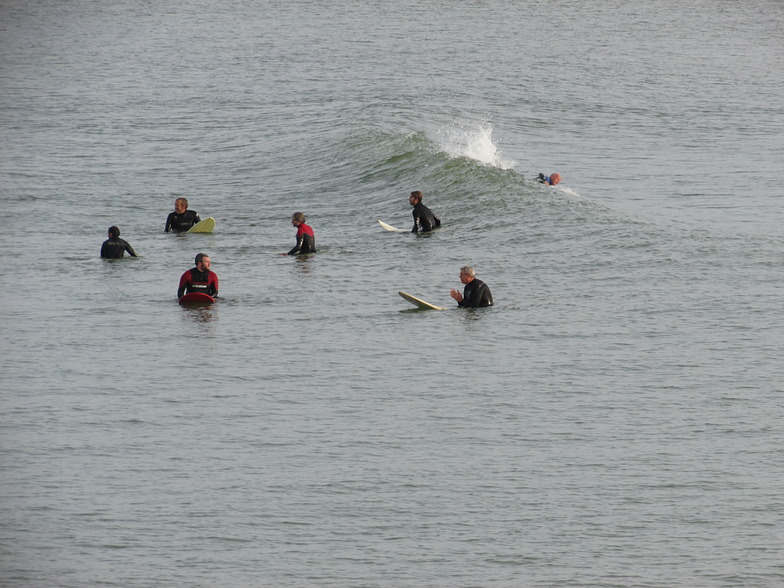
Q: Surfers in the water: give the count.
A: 7